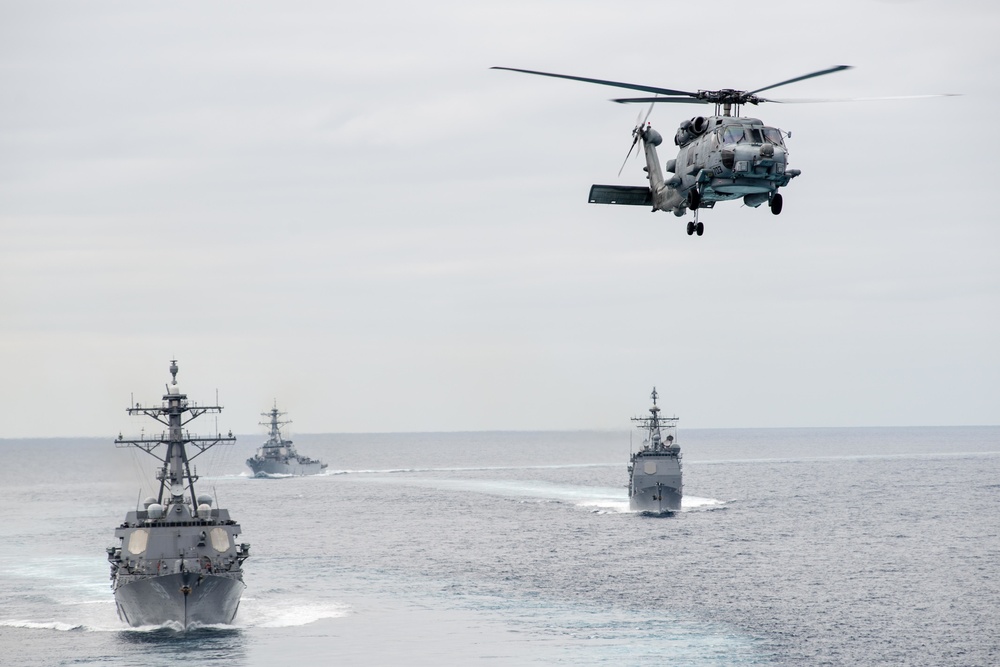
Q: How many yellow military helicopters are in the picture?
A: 0